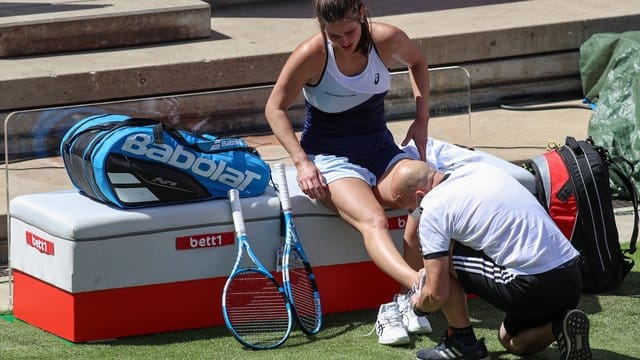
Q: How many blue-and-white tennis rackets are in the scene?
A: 2